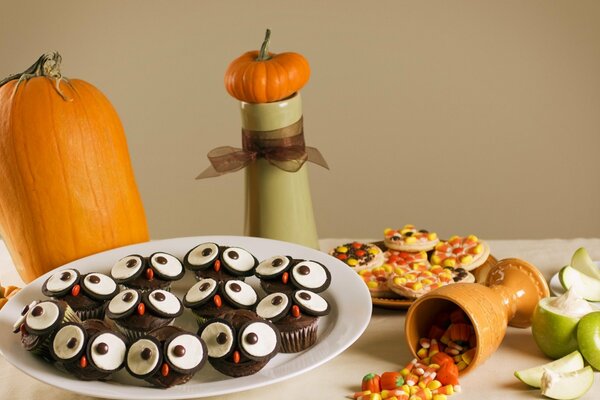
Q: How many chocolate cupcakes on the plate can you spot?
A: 11